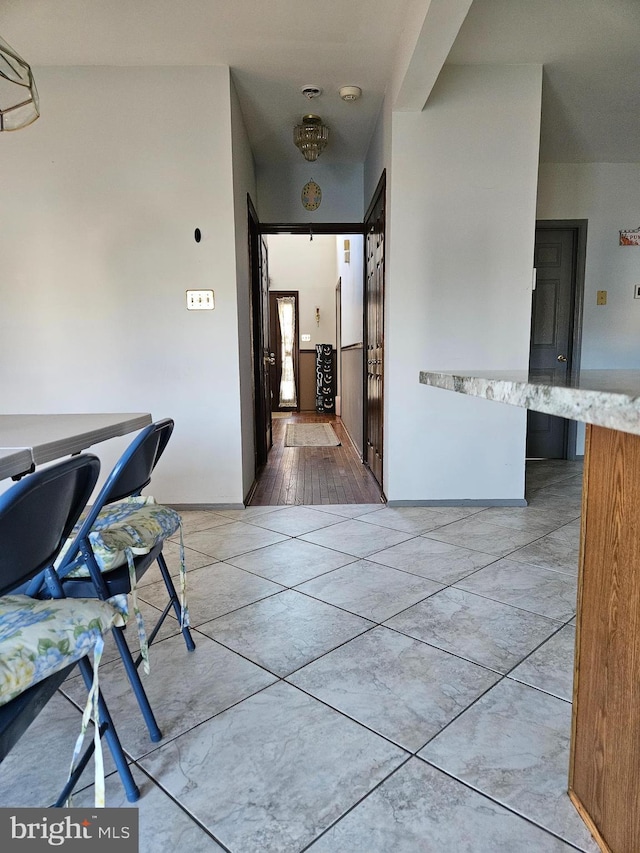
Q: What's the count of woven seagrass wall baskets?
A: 0